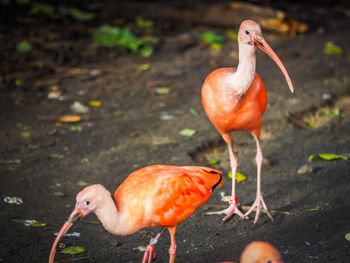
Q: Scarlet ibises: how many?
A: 3